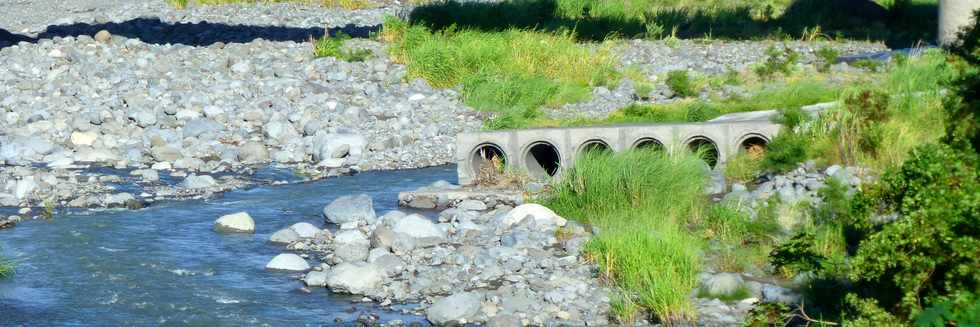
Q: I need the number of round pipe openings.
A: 6